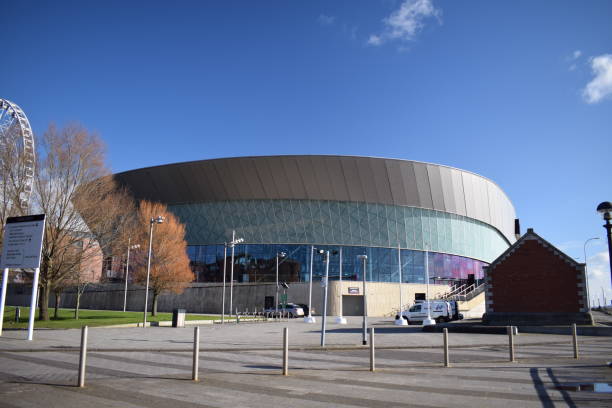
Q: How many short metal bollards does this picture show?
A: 7